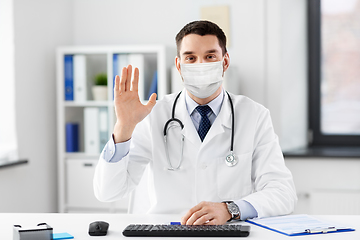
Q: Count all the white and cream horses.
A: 0